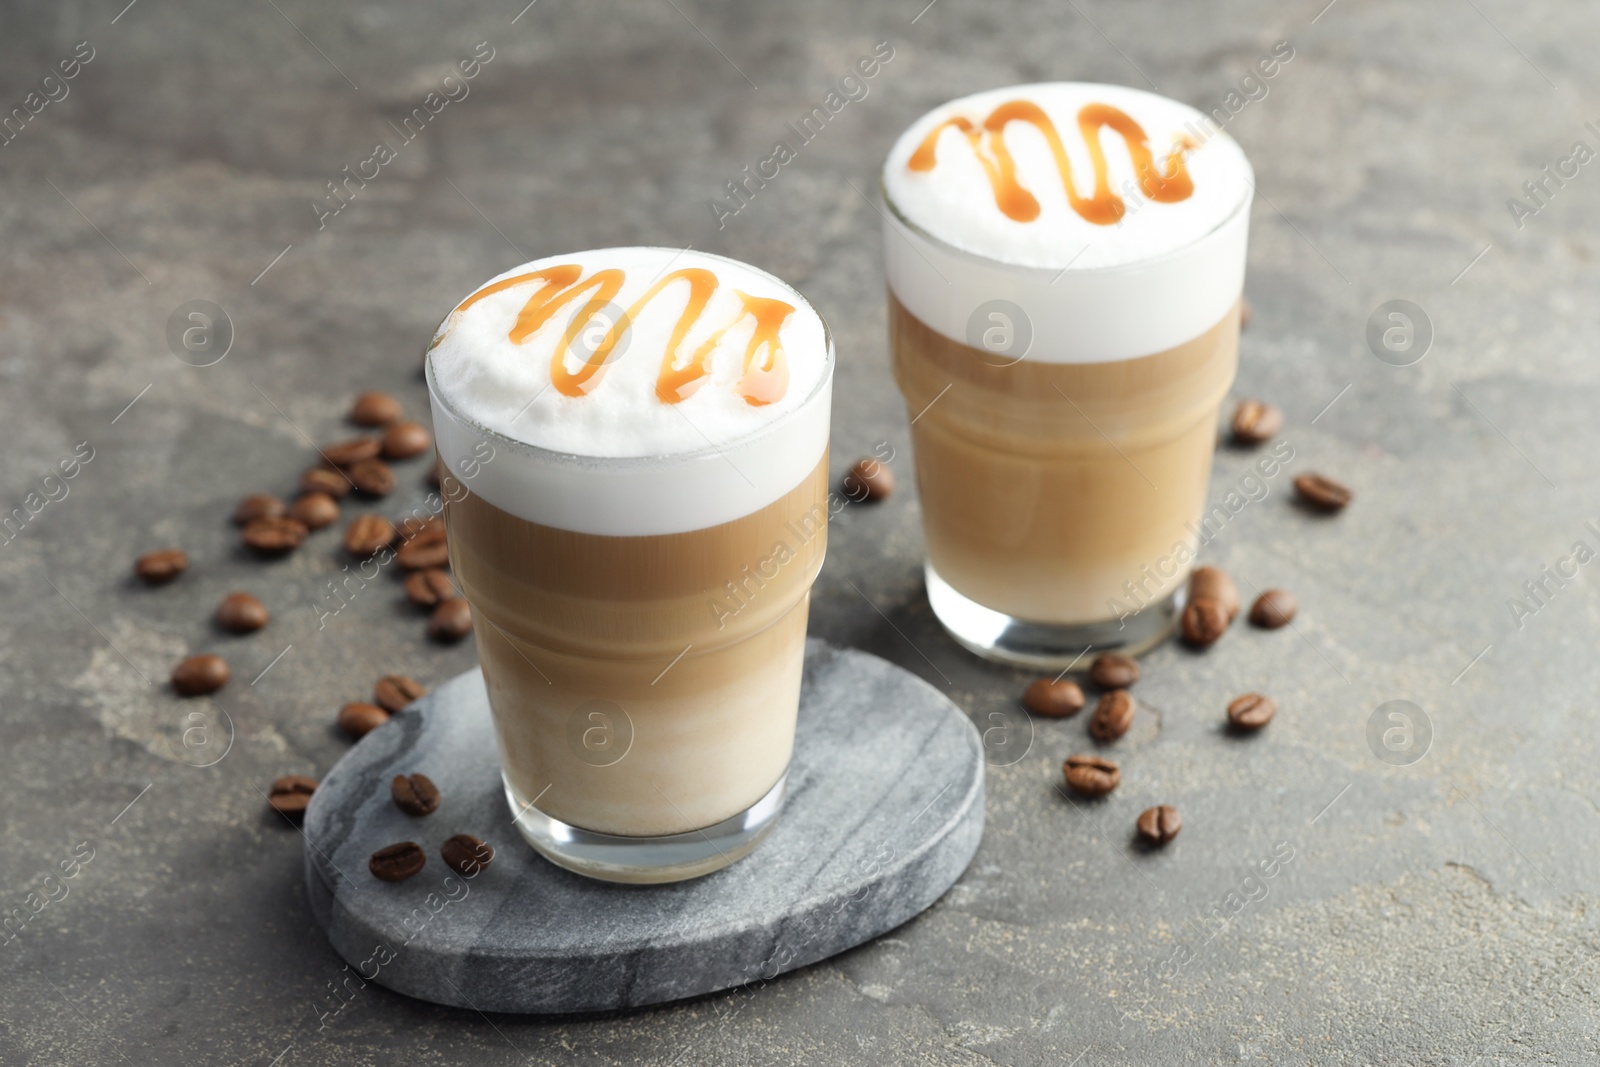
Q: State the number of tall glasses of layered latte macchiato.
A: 2